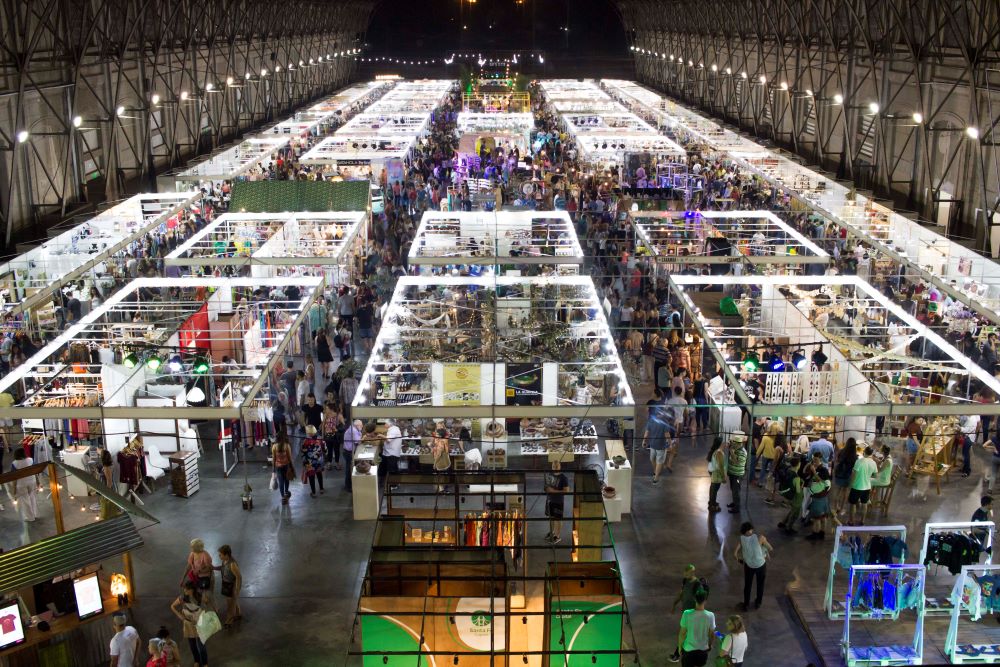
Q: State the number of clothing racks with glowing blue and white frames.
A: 4